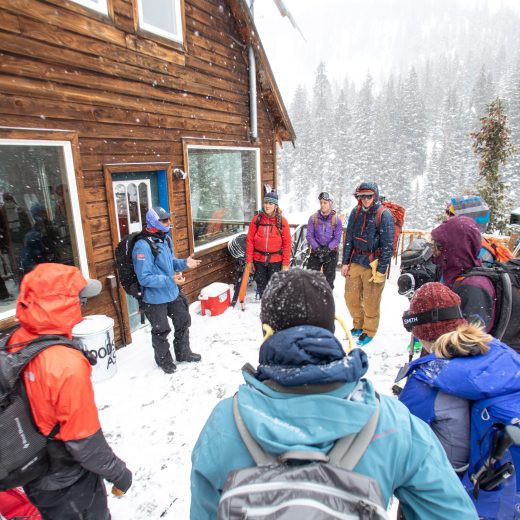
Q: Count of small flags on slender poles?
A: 0